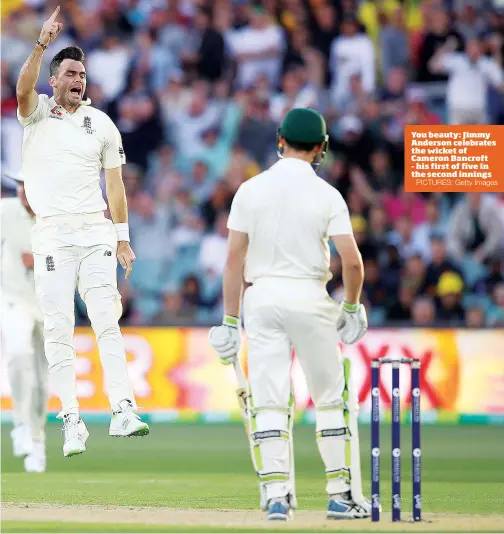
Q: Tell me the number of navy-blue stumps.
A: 3